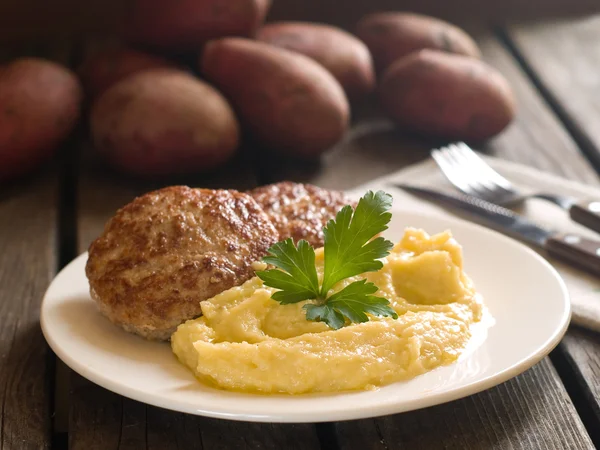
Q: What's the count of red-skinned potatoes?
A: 8